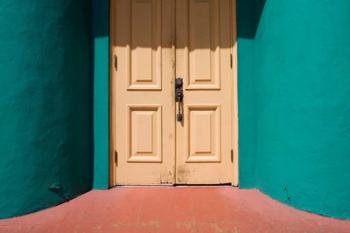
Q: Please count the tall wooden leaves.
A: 2